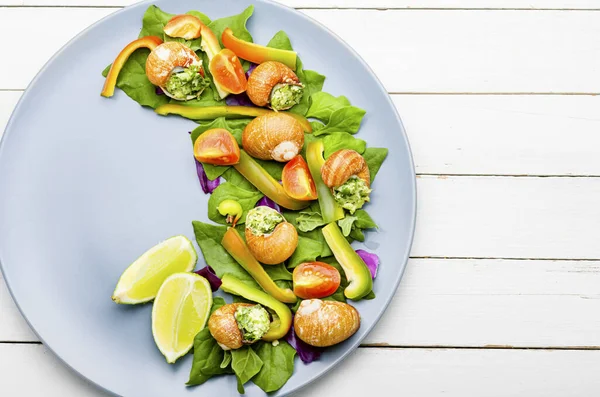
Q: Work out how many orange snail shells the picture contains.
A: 7